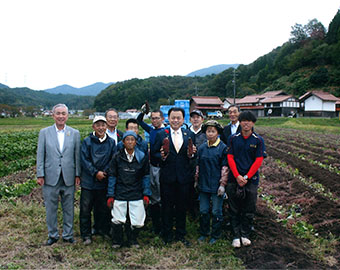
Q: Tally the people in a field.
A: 11